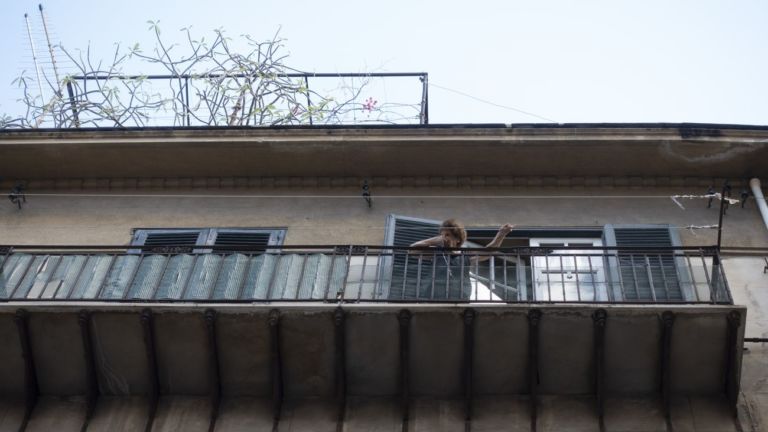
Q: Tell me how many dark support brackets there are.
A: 12